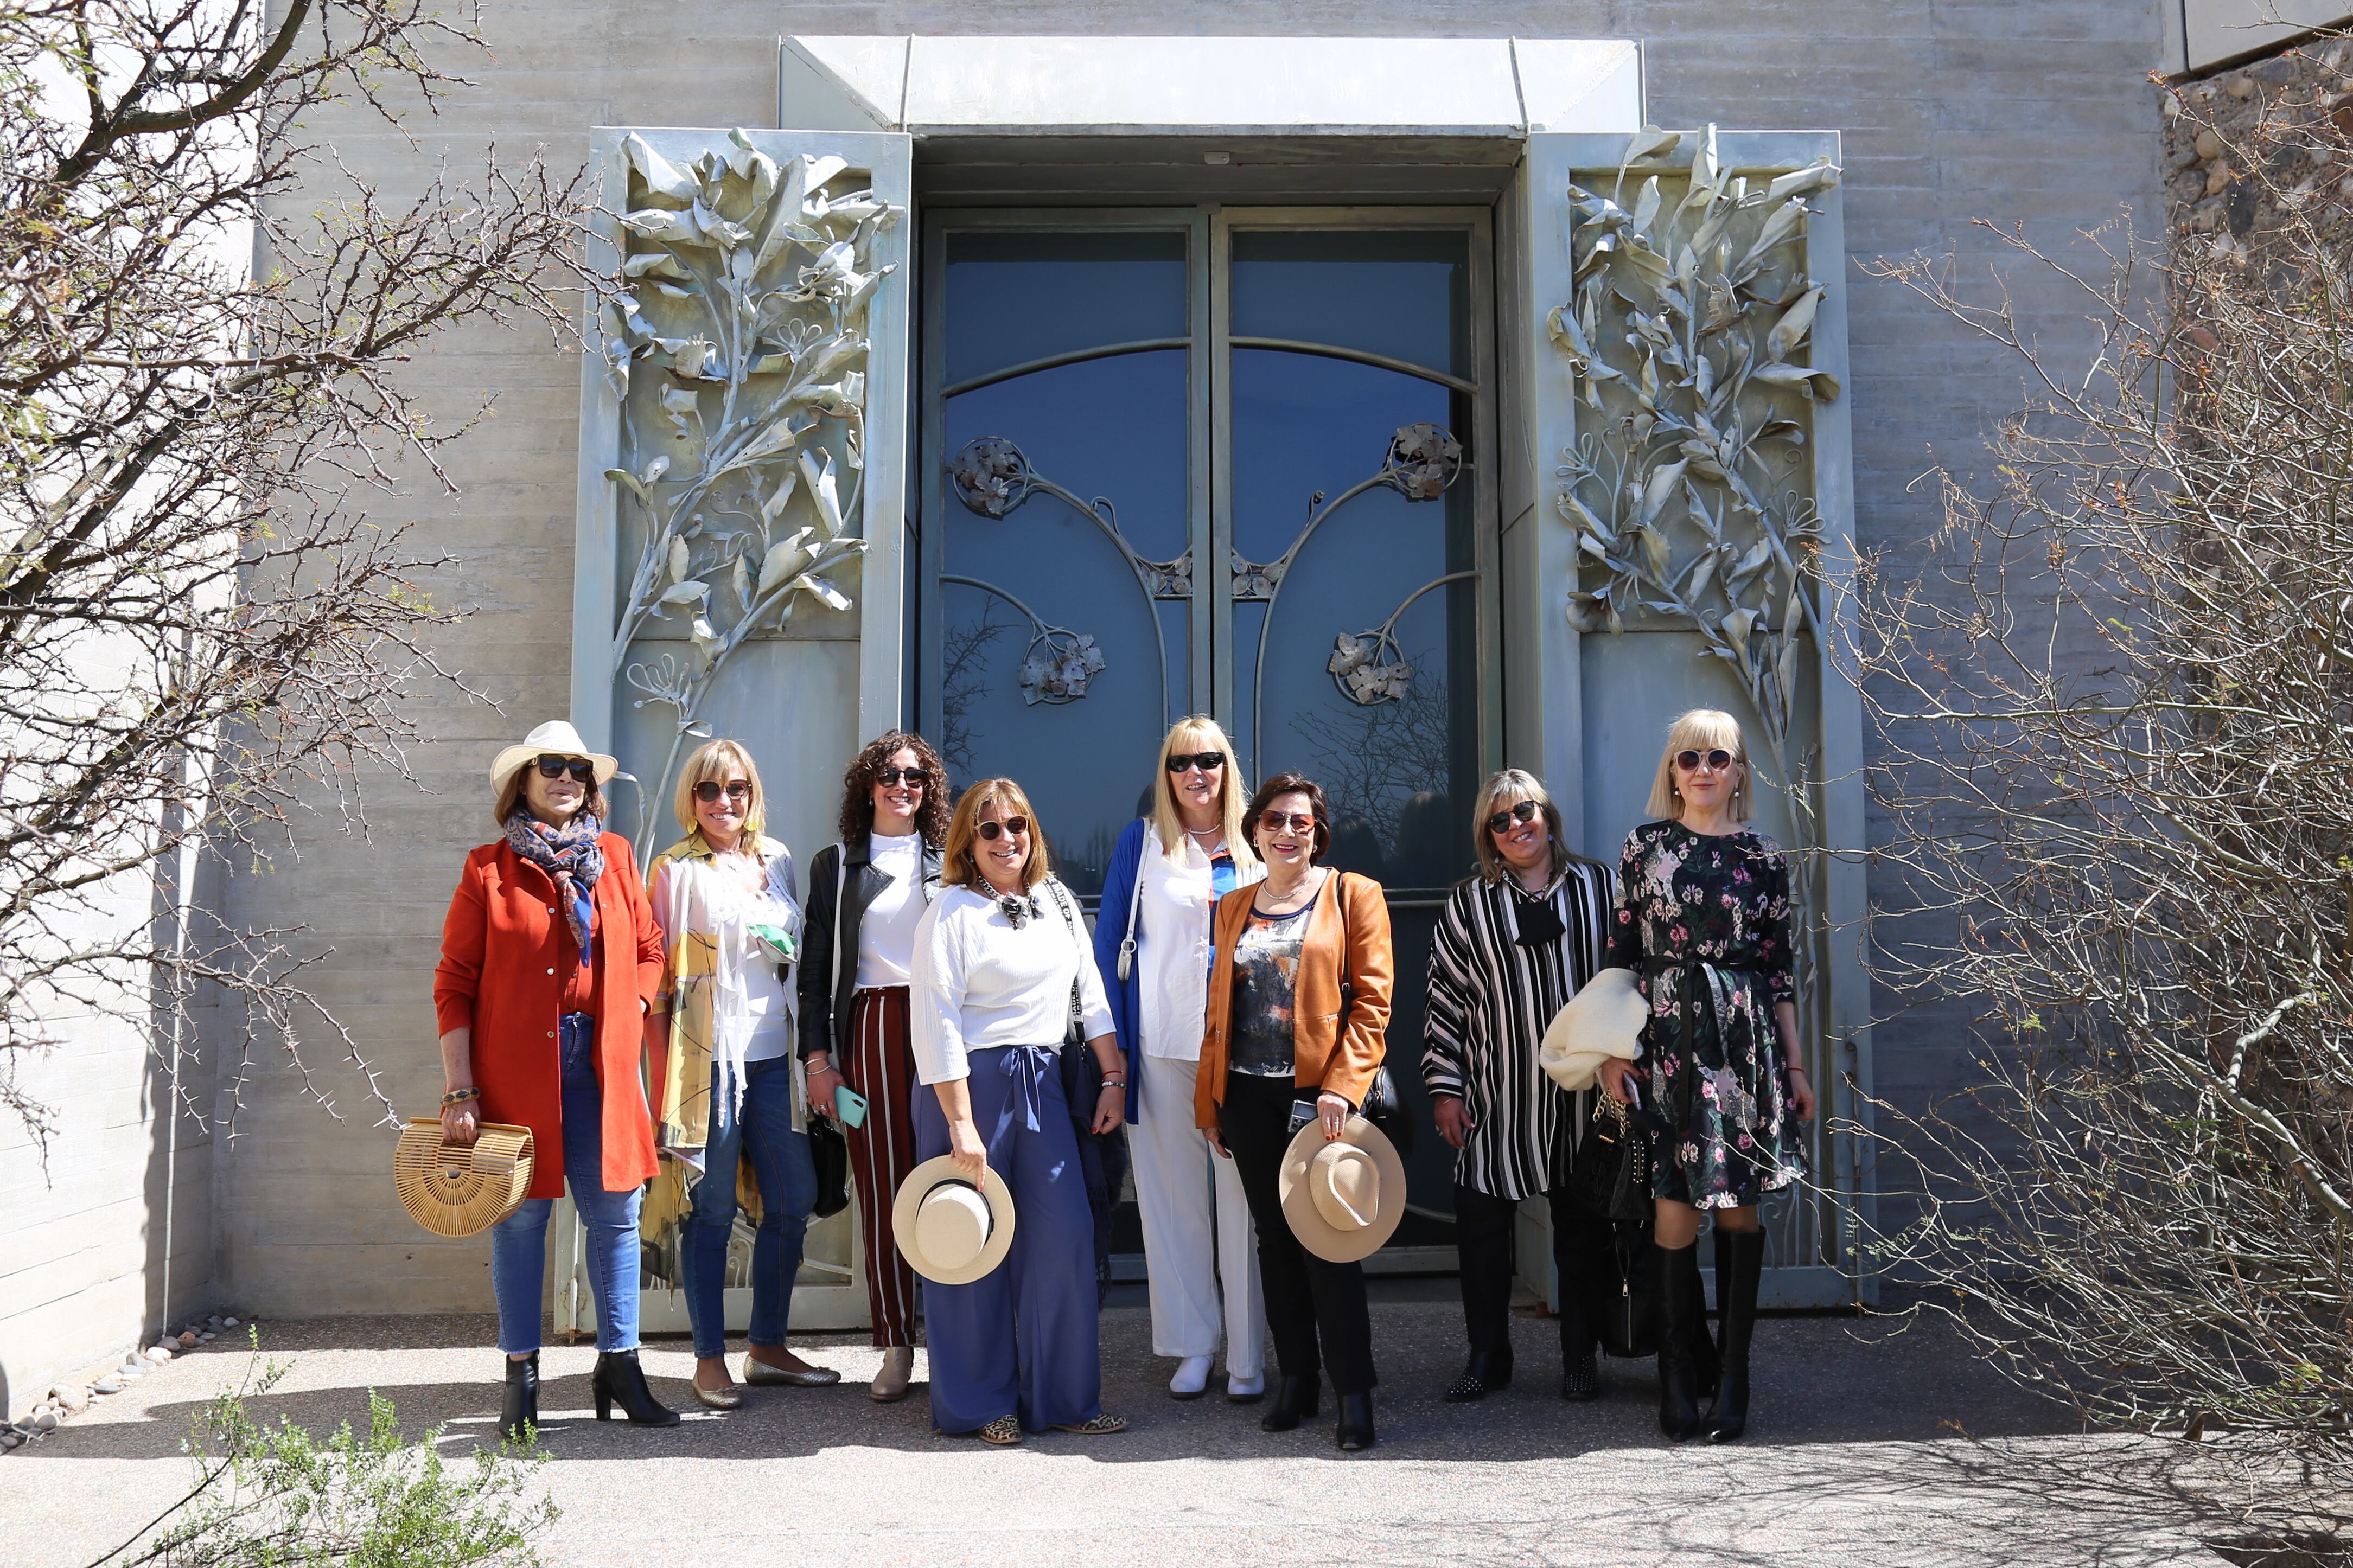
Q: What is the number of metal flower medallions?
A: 4